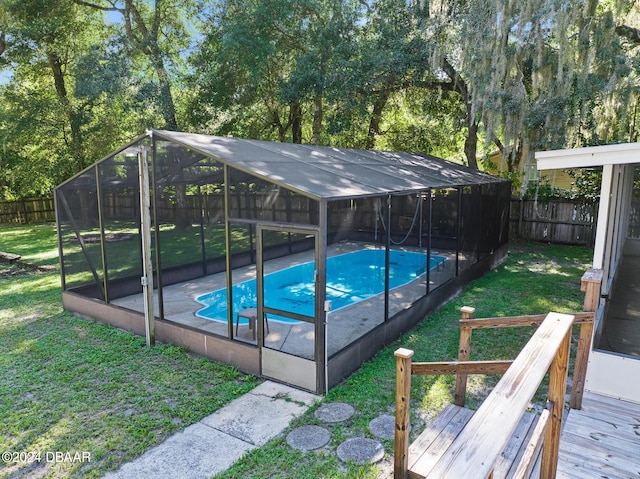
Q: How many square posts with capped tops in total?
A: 2